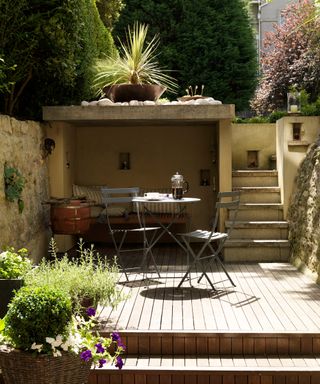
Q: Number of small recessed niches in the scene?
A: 4